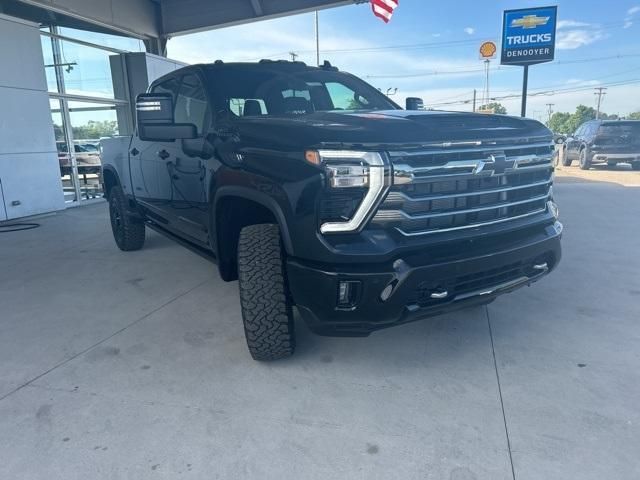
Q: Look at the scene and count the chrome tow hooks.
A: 2